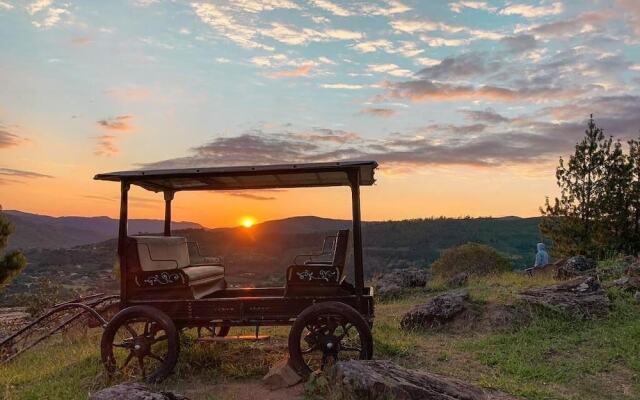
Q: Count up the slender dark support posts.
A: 3